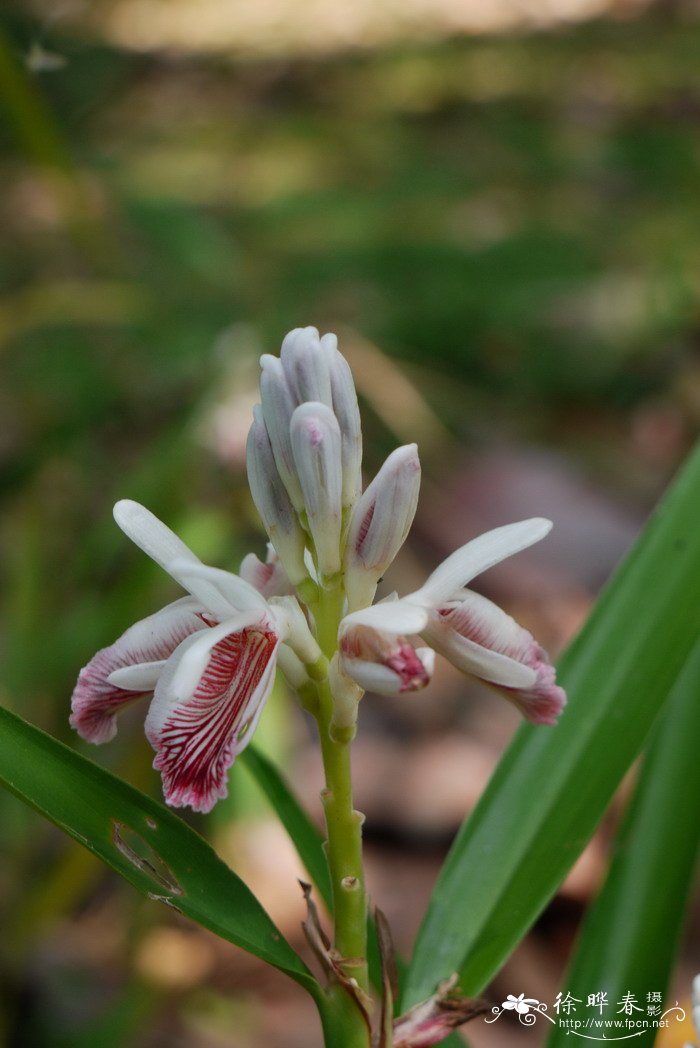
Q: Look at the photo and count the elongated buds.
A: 6